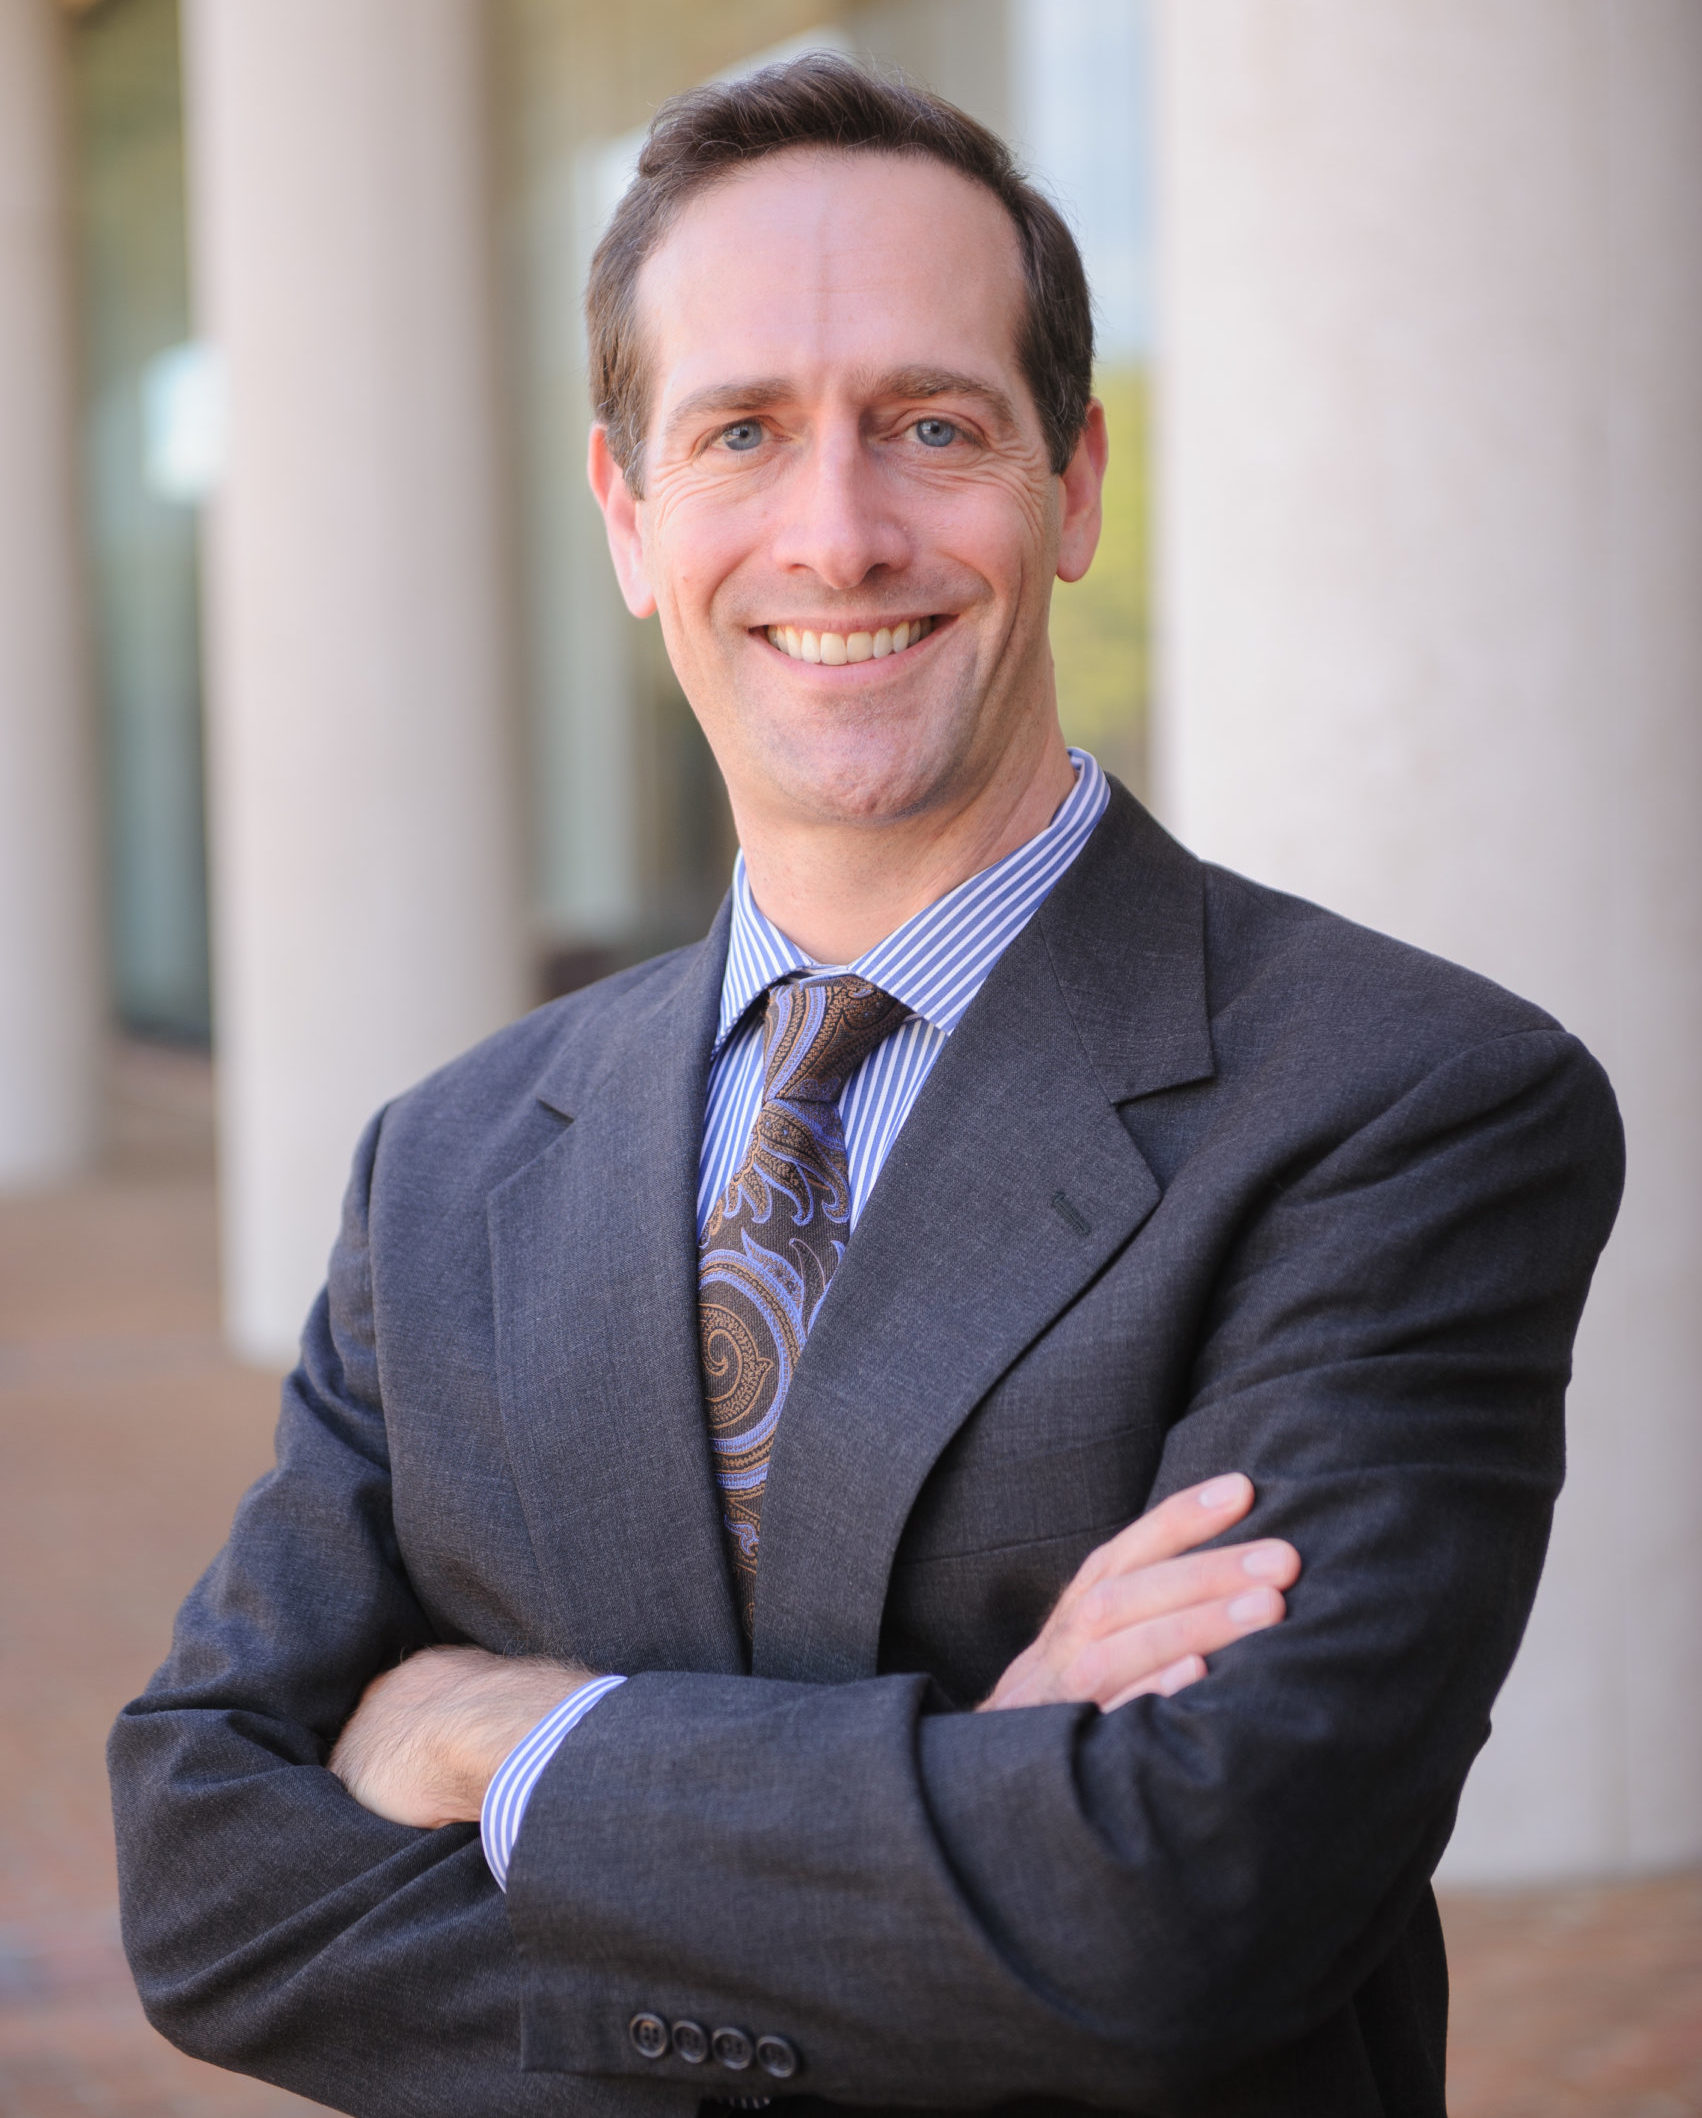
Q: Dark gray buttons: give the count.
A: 4